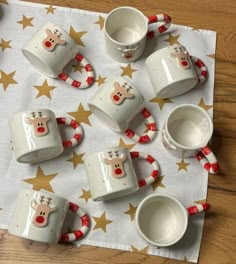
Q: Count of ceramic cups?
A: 9